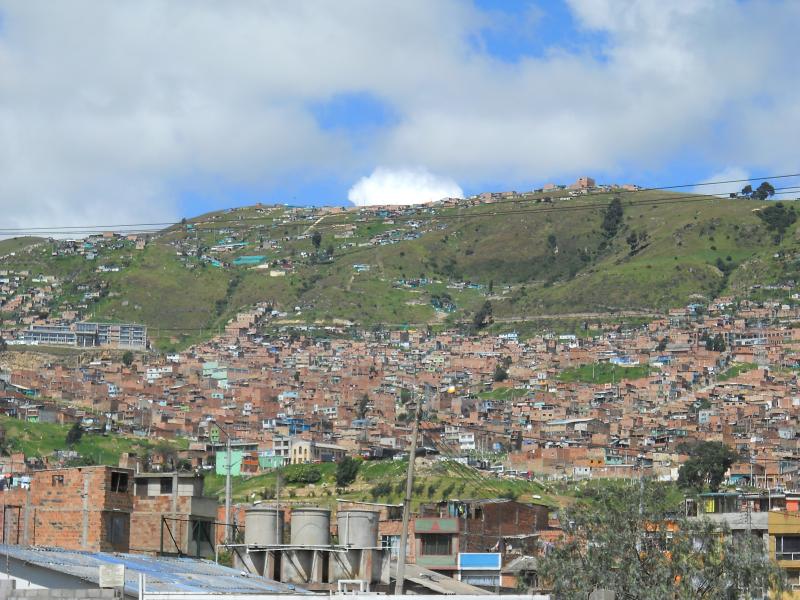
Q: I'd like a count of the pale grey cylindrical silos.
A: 3